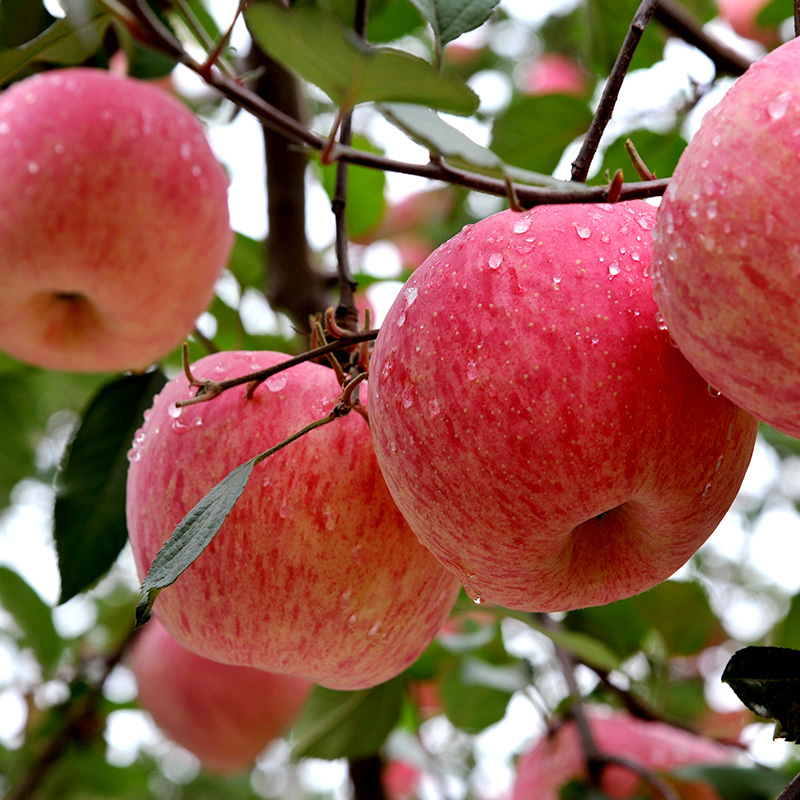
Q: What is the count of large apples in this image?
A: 4